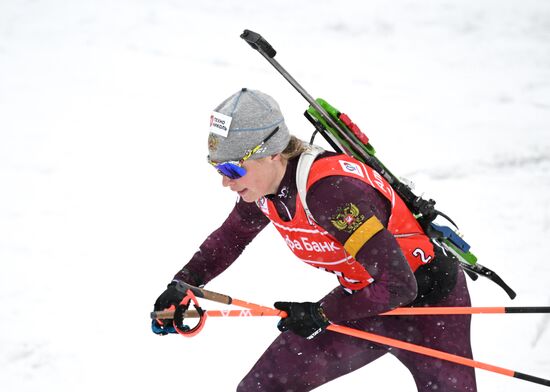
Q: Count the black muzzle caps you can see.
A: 1